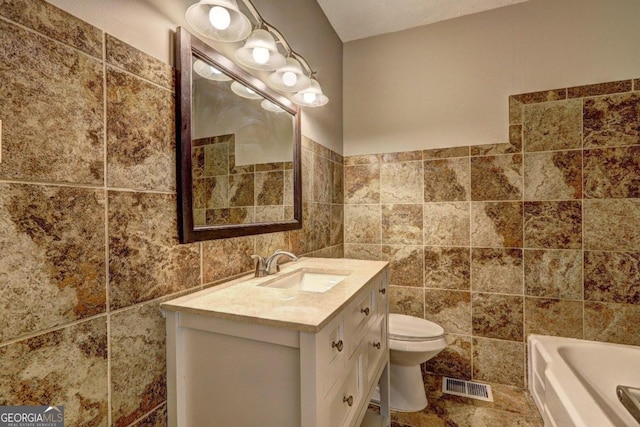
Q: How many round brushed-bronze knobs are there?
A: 5